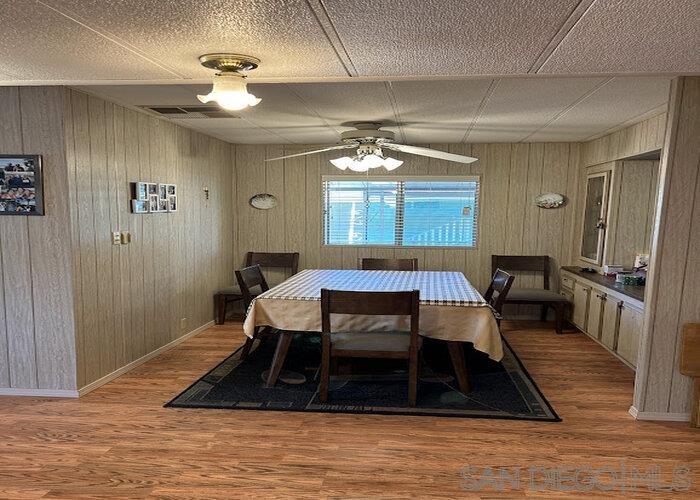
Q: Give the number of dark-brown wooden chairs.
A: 6